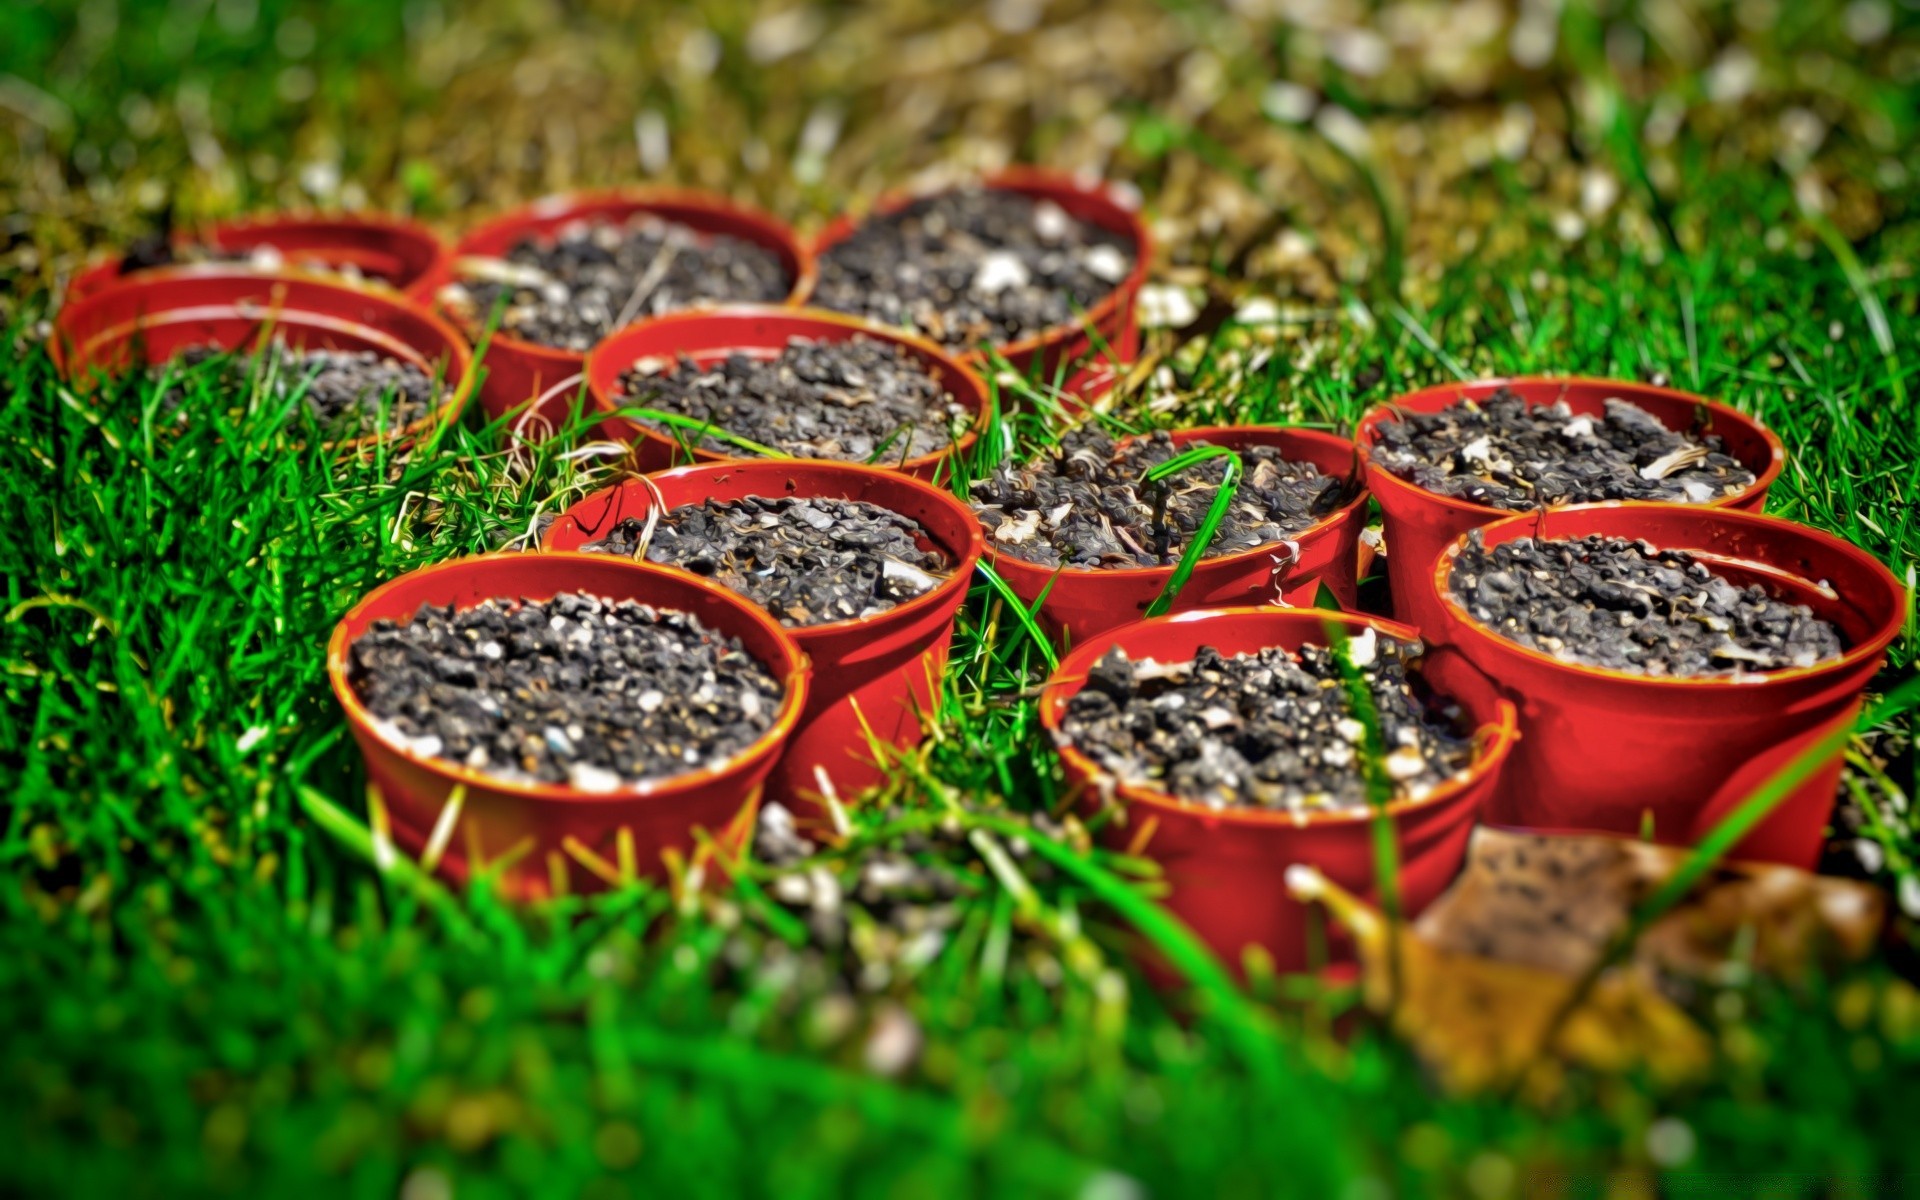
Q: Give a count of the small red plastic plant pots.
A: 11